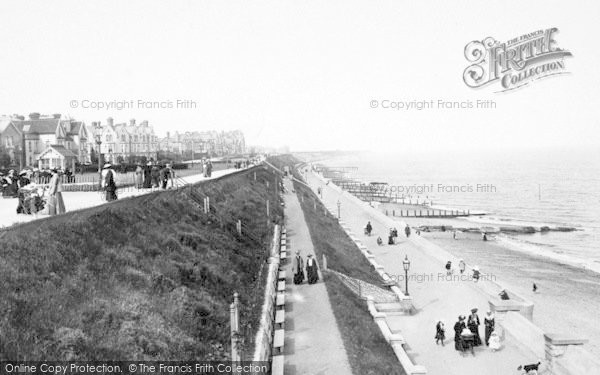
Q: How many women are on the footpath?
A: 2